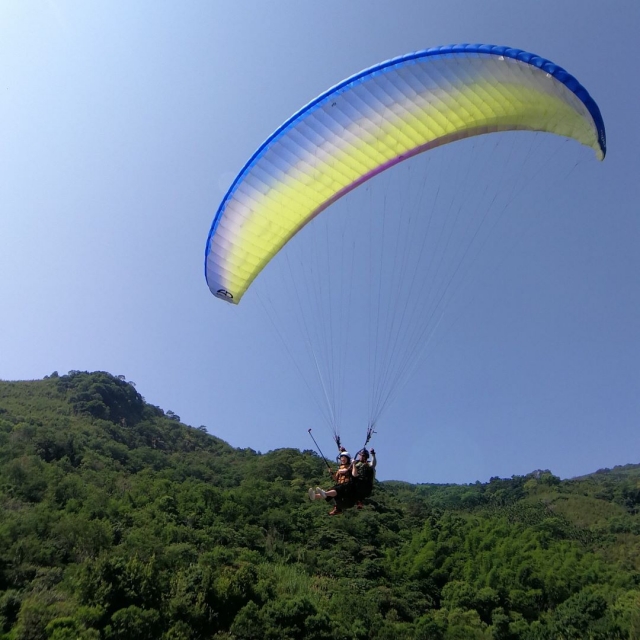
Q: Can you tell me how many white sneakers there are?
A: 2